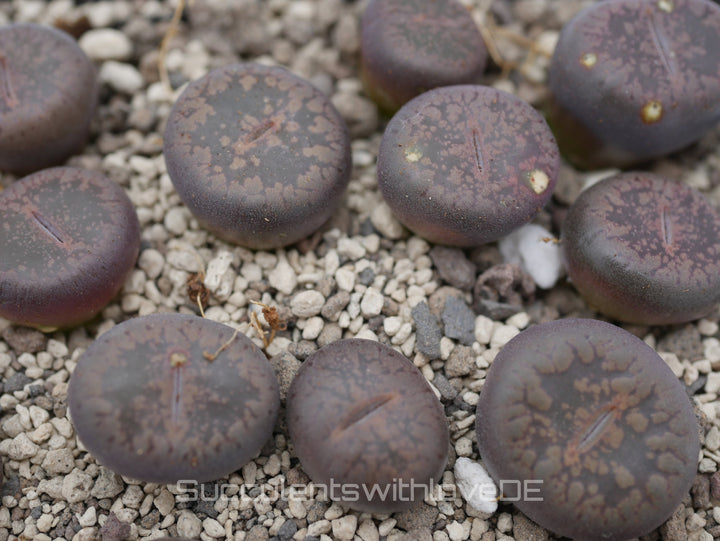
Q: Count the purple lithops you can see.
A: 10